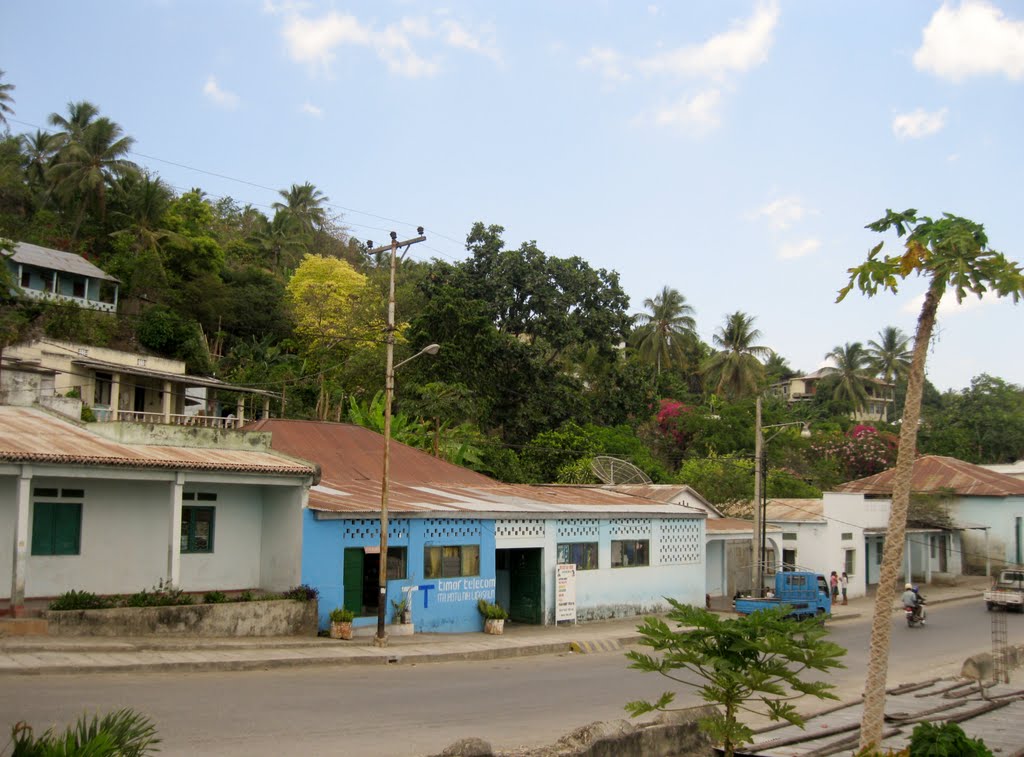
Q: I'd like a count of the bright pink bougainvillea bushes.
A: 2